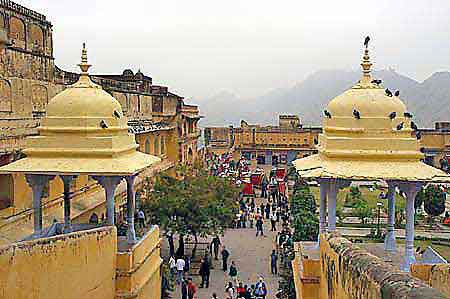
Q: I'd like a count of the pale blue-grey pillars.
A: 8